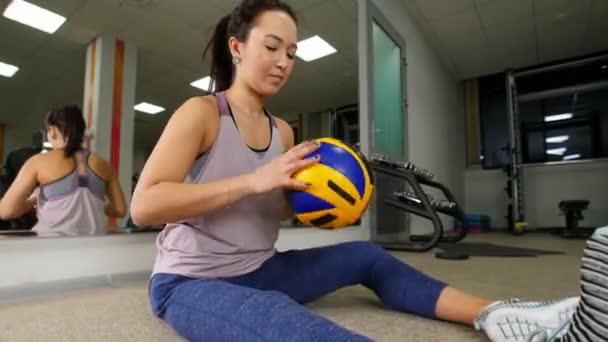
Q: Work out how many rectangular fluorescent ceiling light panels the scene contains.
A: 5